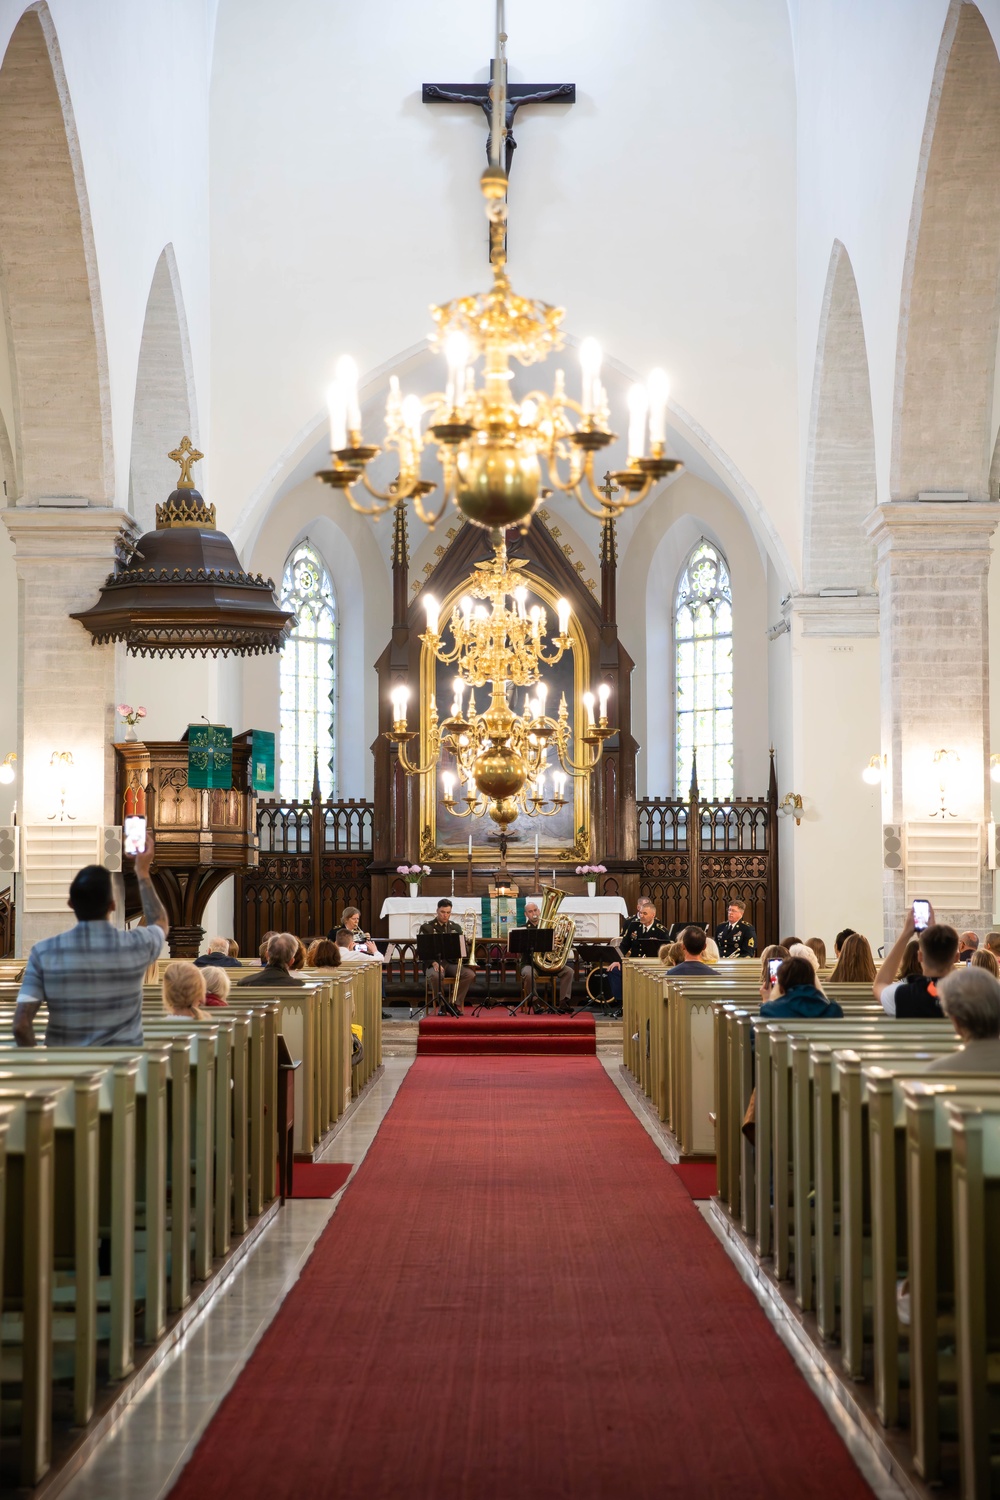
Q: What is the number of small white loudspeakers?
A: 4